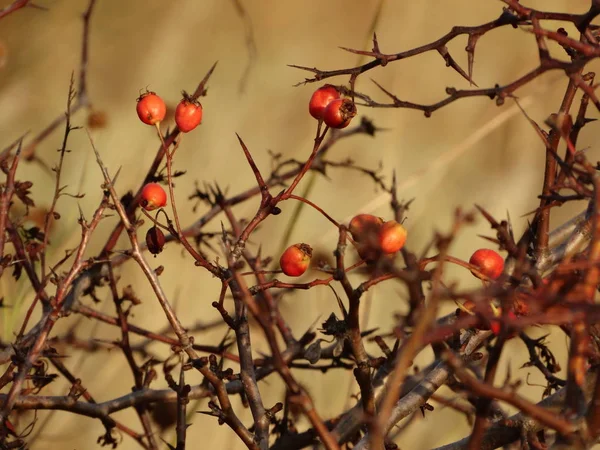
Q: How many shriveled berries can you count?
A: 1